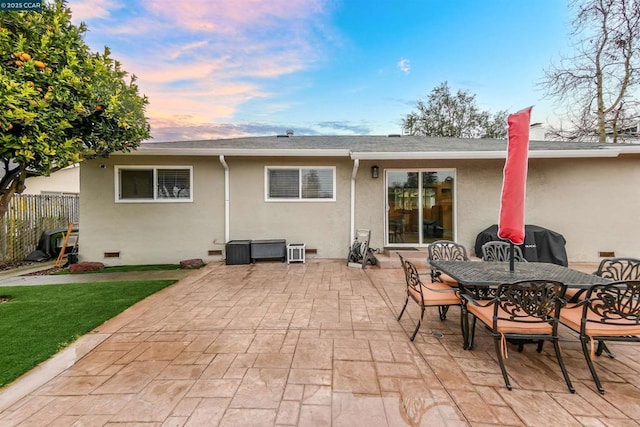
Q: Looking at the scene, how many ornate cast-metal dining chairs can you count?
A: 6